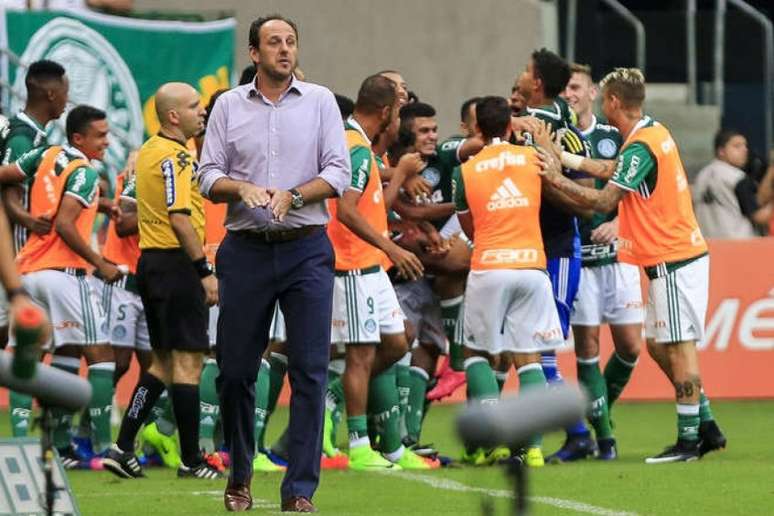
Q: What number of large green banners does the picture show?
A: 1